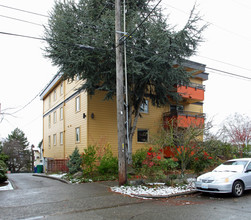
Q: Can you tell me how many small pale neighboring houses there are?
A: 1